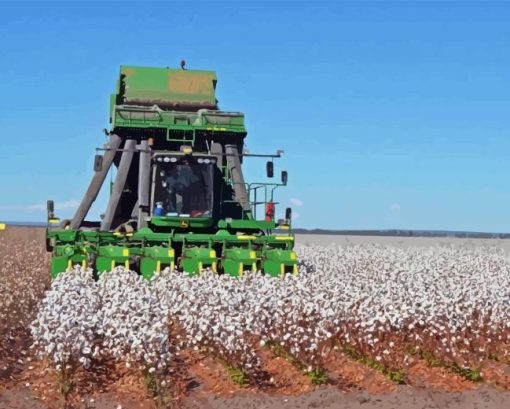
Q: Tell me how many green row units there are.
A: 6